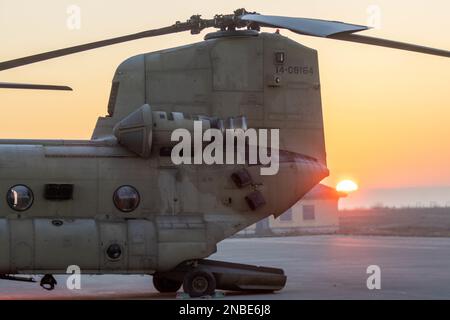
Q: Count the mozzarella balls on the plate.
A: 0